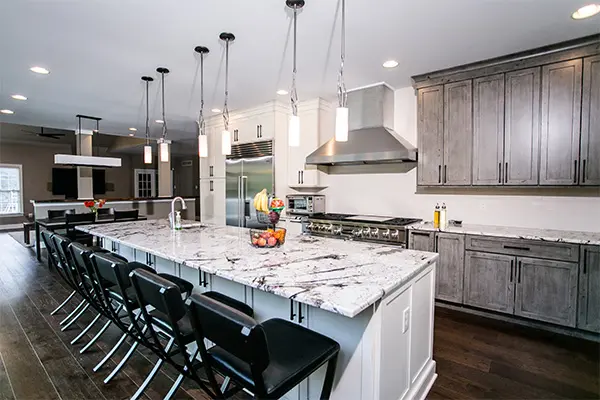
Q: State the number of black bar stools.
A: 6